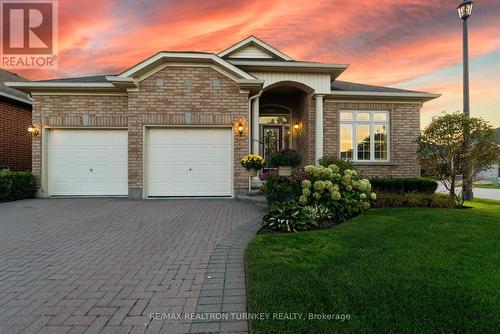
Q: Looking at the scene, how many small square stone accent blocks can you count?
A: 3